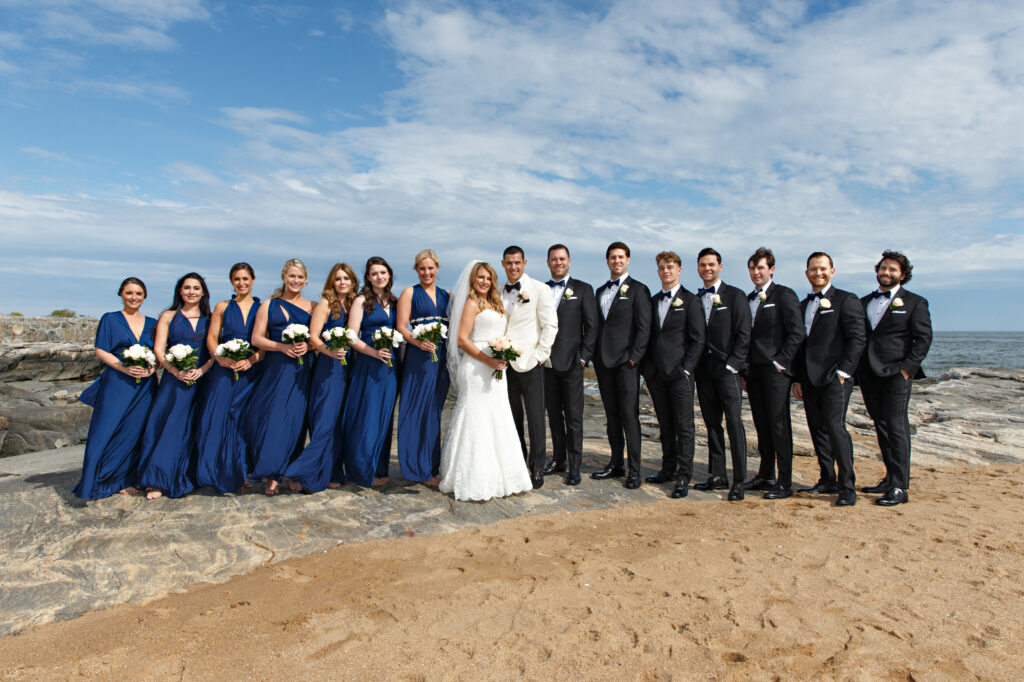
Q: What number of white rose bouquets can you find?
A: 7